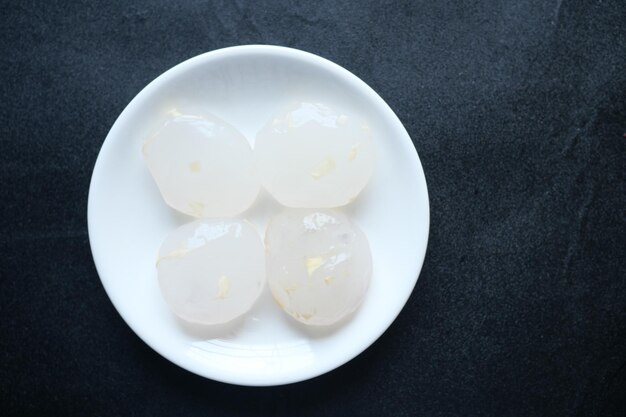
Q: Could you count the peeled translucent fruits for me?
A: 4